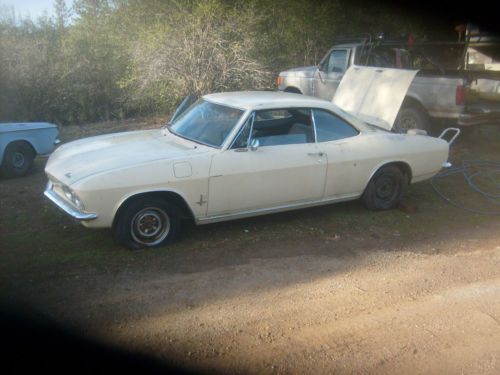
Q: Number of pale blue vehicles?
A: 1